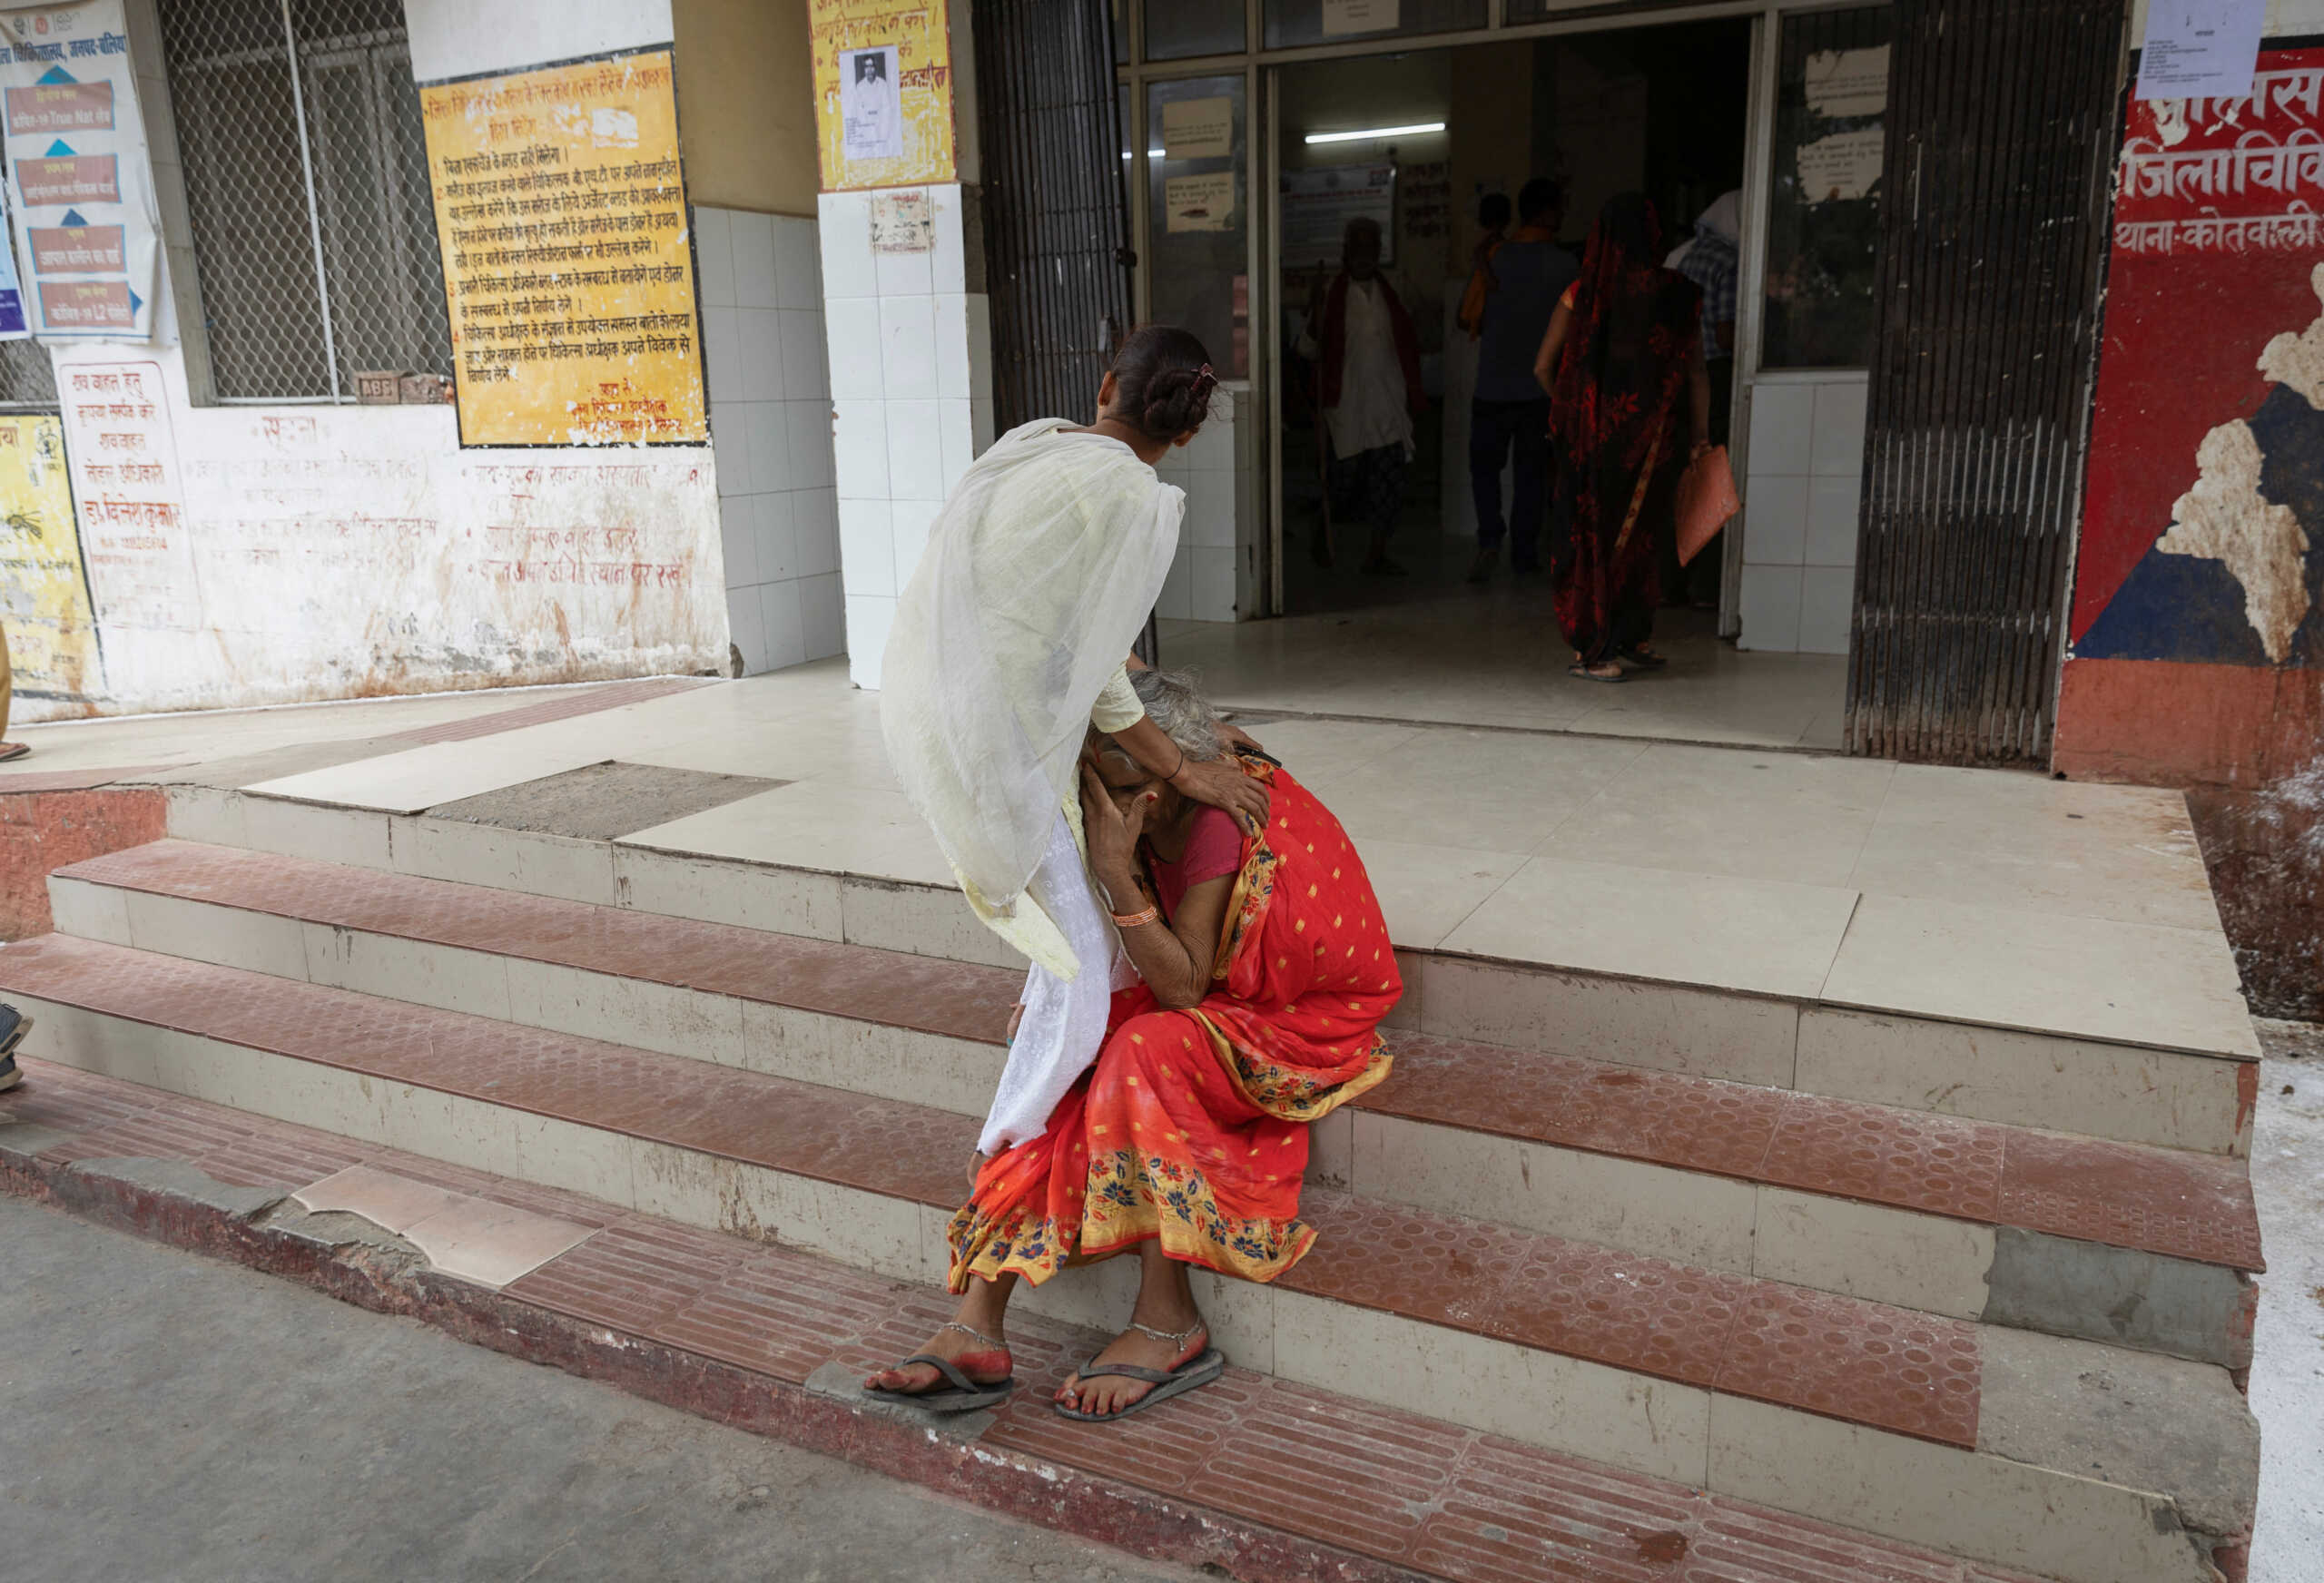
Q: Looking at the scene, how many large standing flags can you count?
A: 0